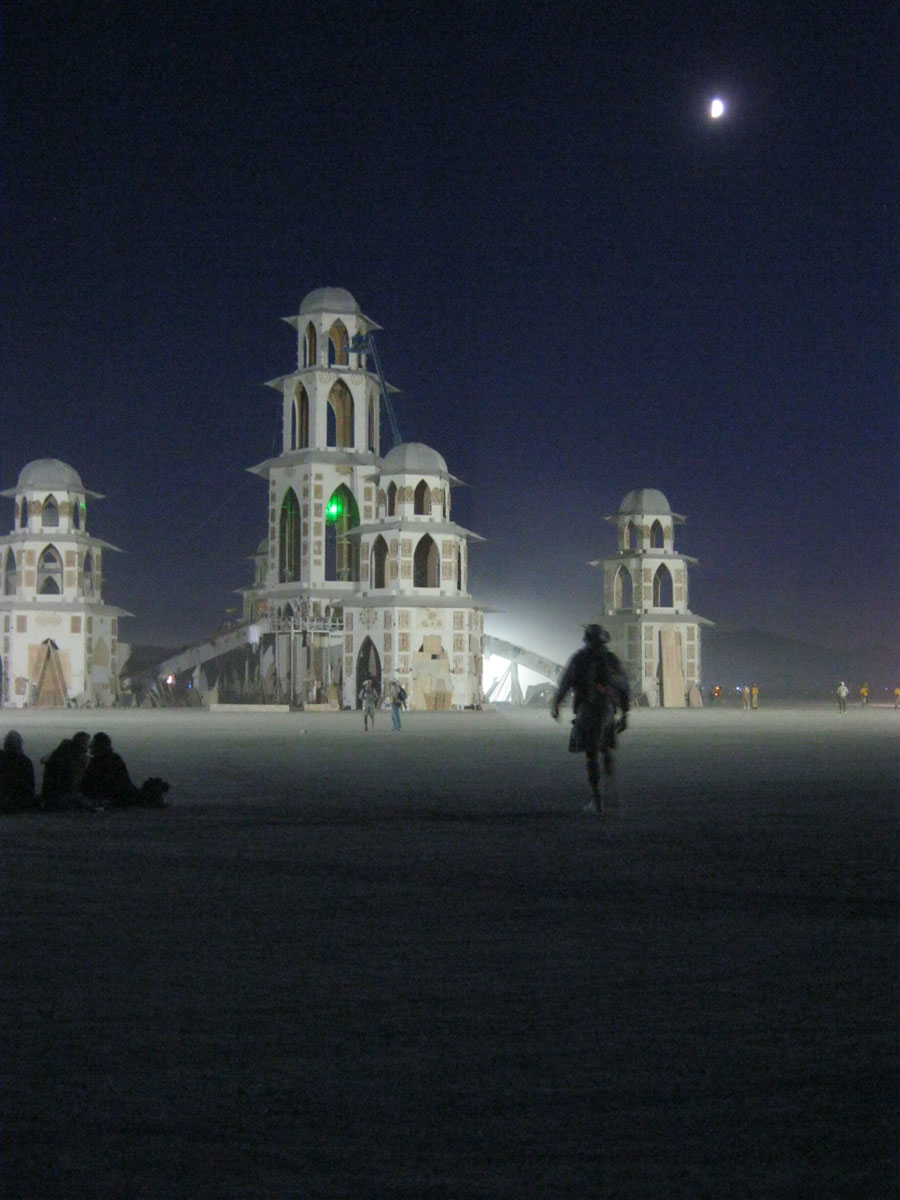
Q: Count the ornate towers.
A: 4